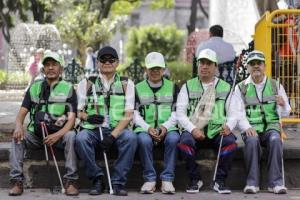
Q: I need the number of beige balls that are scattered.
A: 0